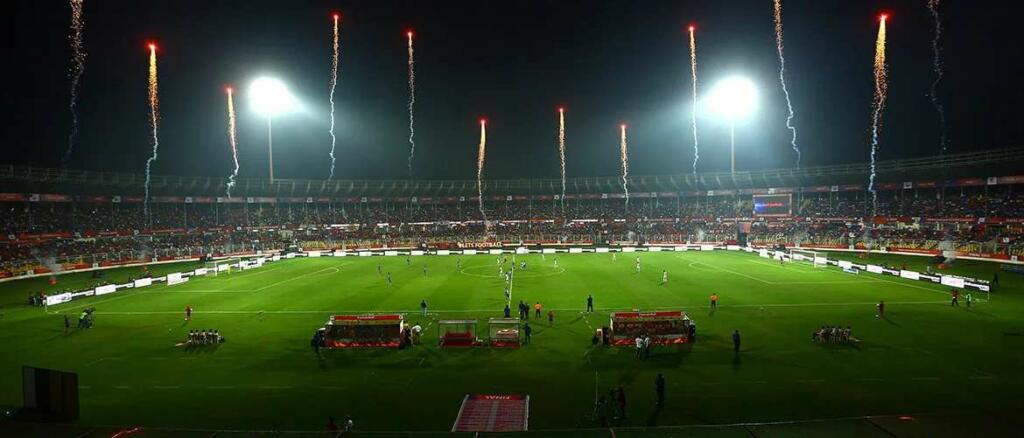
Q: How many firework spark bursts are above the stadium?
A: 12